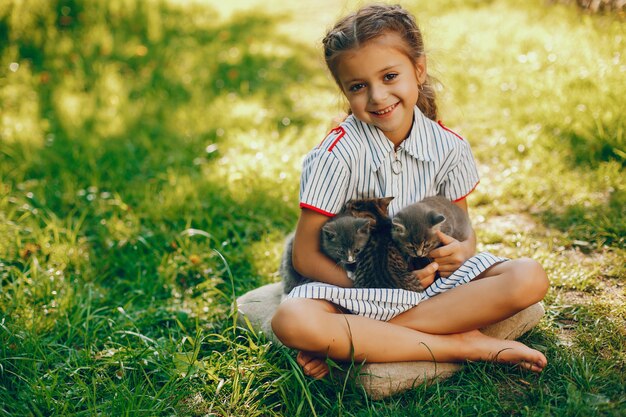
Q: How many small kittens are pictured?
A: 3